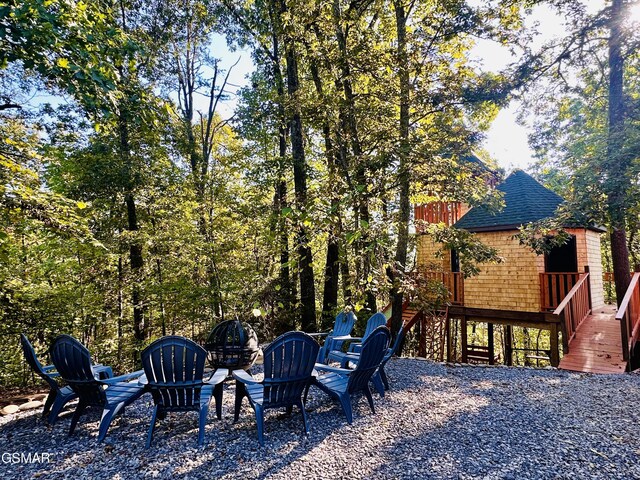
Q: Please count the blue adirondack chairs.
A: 8